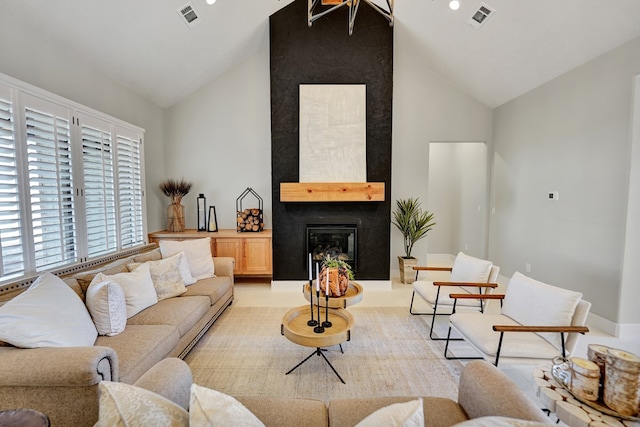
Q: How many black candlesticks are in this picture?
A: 3